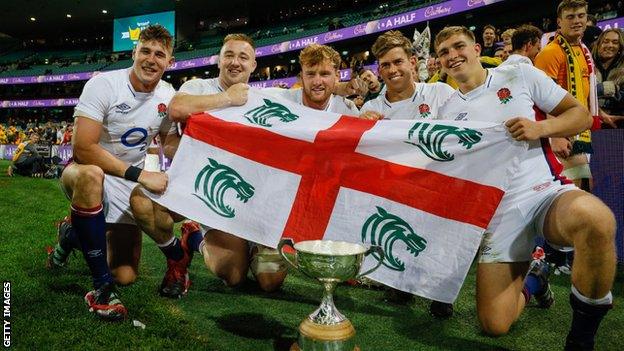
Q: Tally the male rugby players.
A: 5